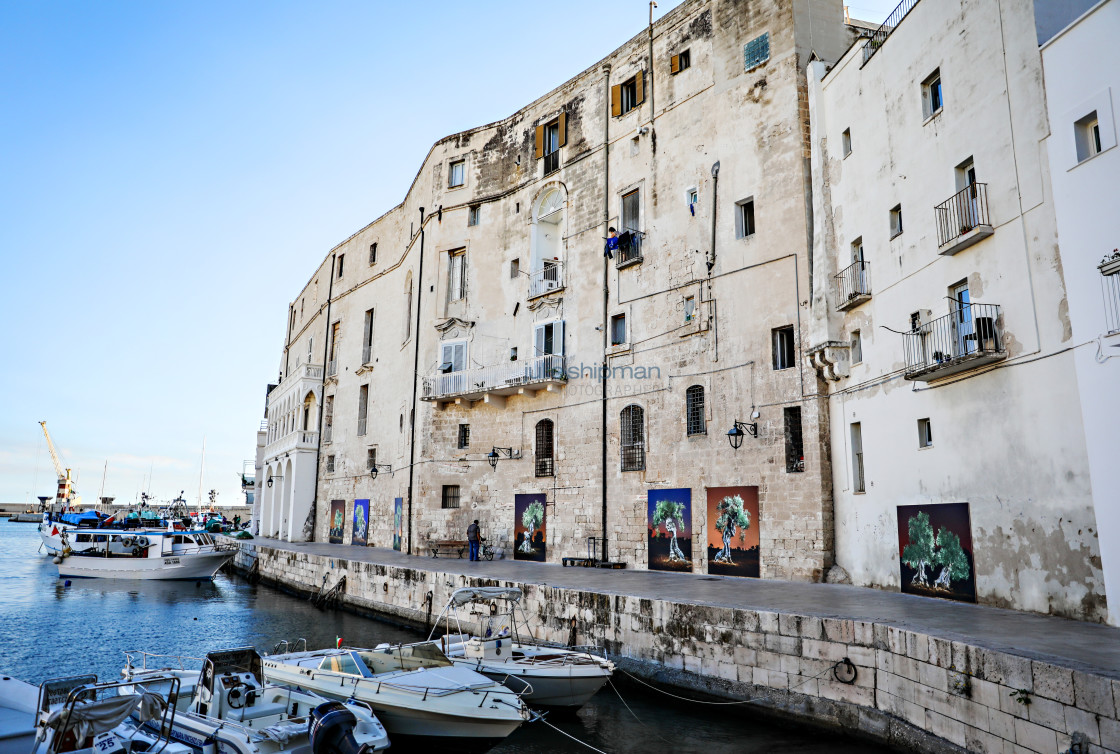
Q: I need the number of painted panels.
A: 7